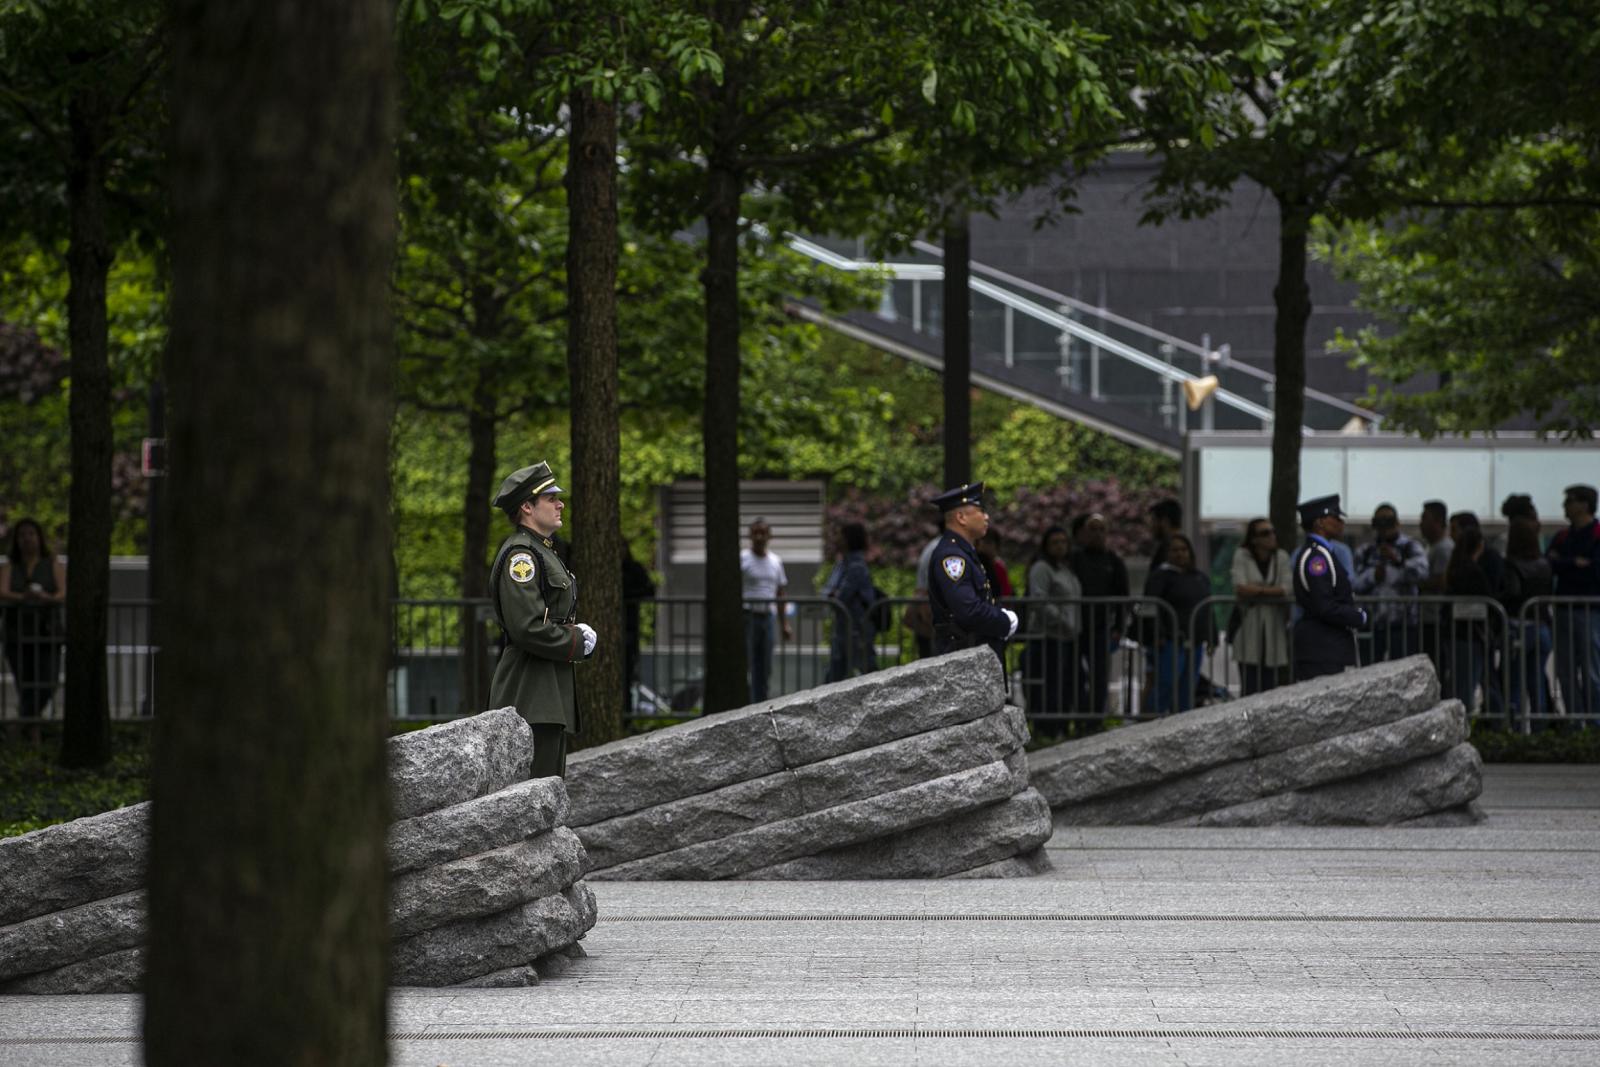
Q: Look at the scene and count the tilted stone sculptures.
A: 3